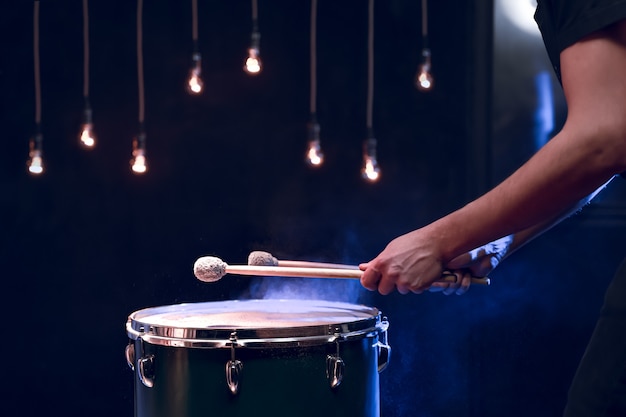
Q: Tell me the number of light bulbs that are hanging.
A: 8